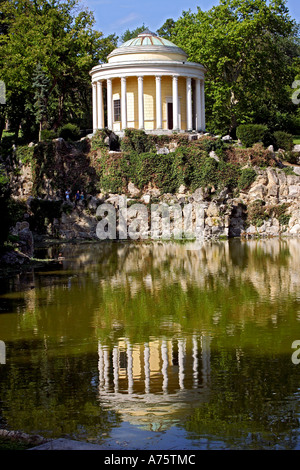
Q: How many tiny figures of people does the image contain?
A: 3